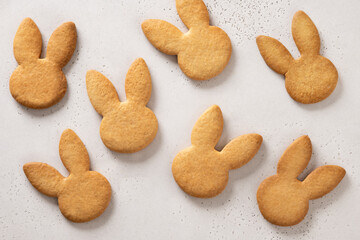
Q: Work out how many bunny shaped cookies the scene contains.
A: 7